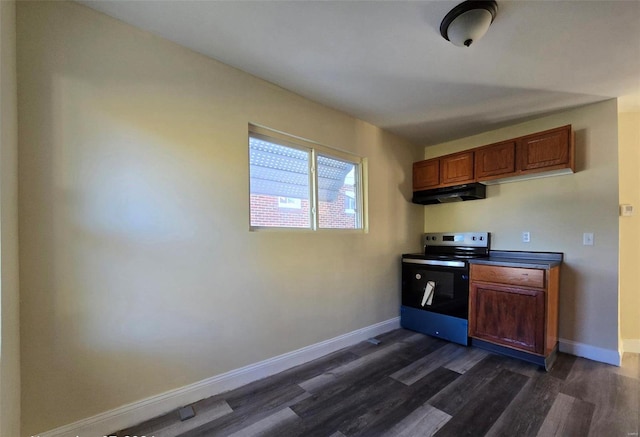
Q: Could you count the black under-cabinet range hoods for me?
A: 1